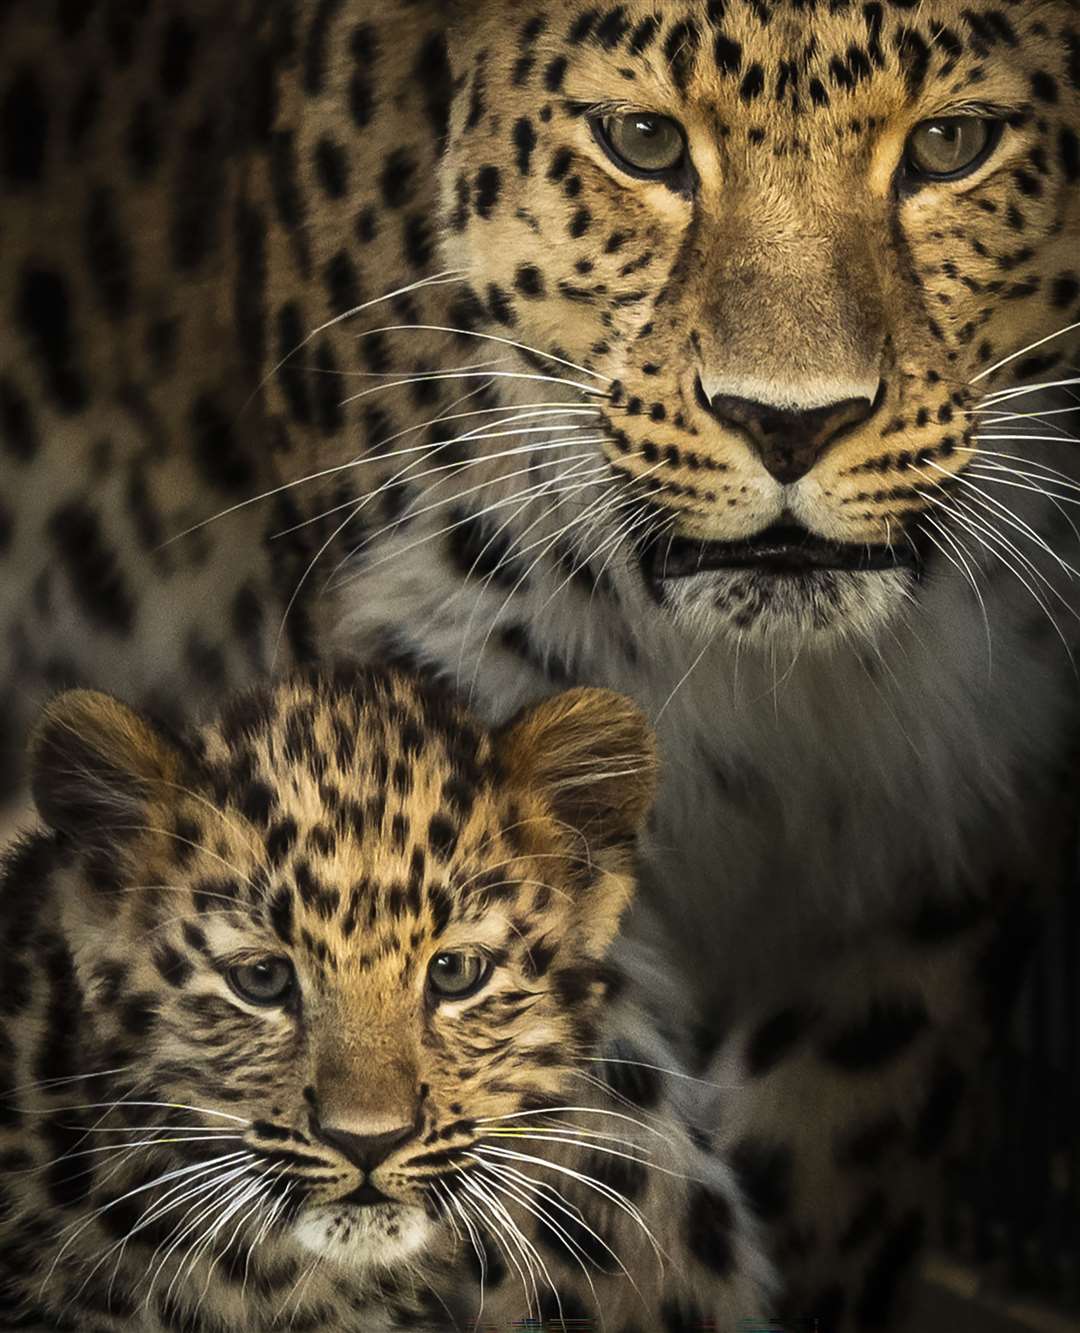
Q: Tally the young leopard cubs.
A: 1